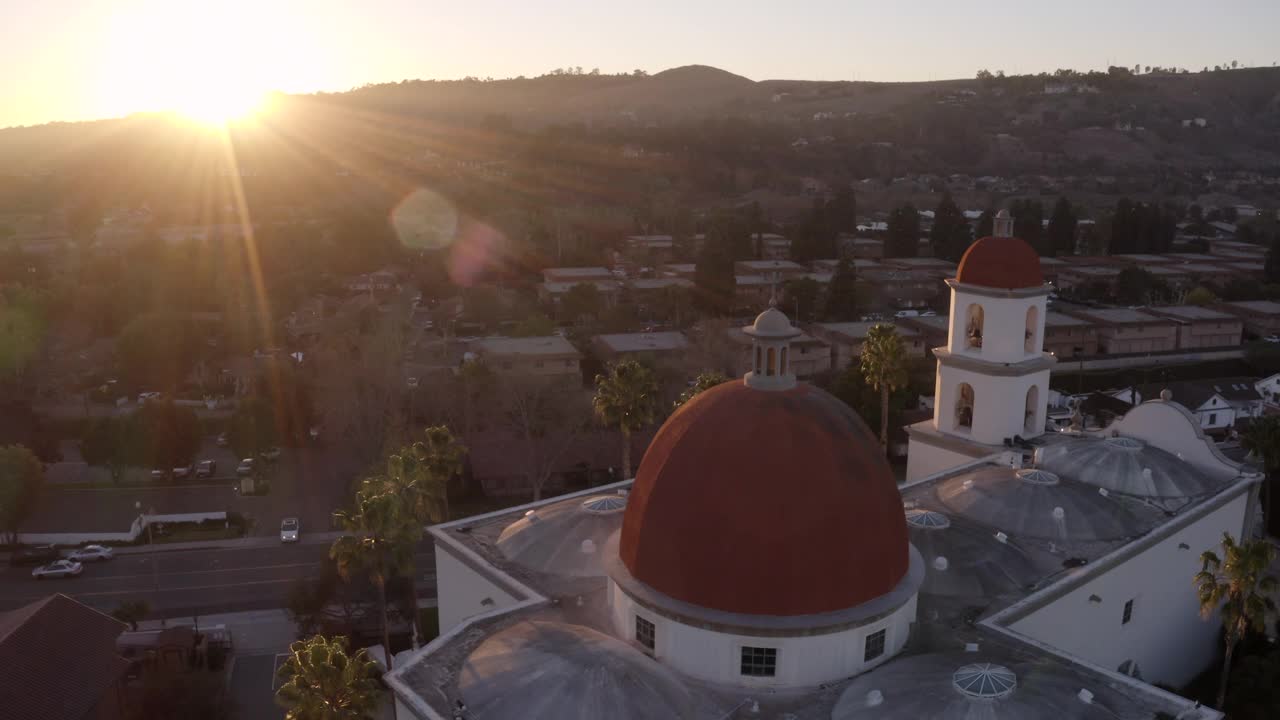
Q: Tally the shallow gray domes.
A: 6